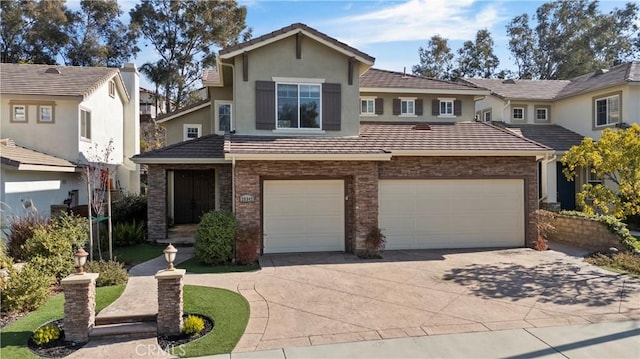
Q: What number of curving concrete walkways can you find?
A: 1